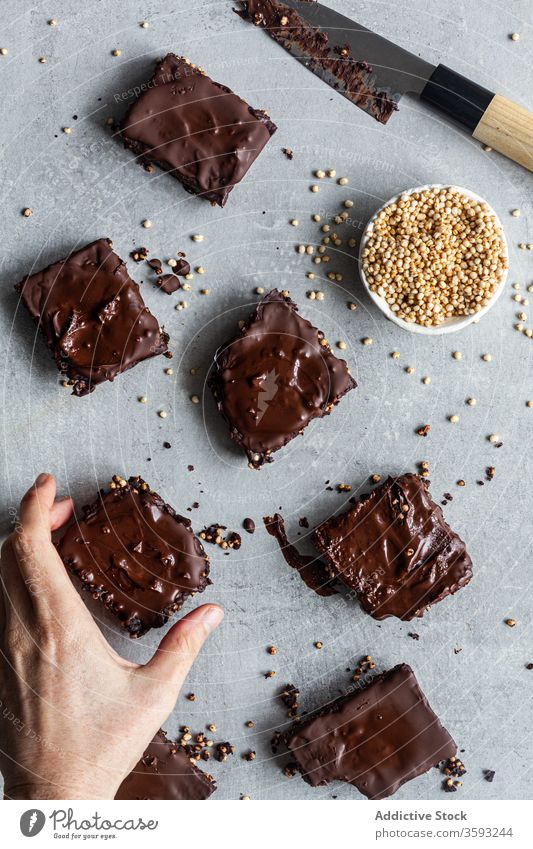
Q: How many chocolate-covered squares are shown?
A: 7